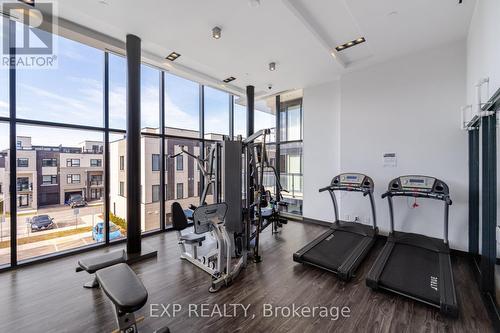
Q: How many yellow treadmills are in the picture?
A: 0